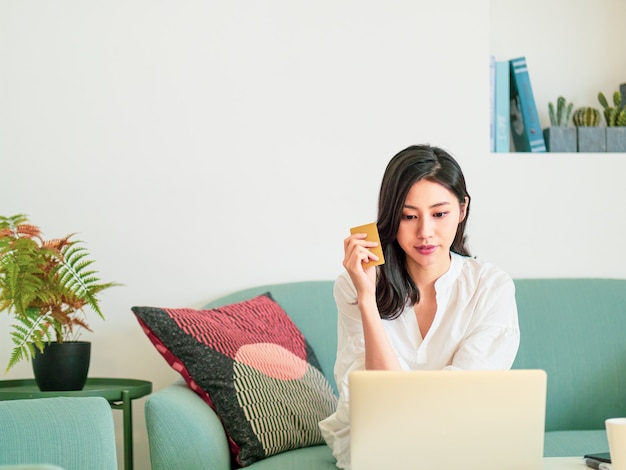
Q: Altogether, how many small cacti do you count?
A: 3